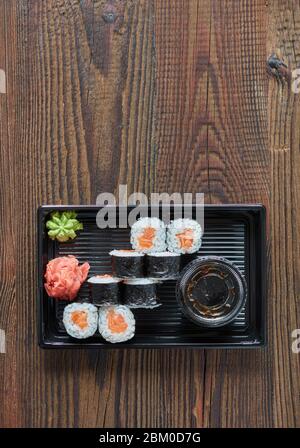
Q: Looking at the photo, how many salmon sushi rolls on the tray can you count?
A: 8